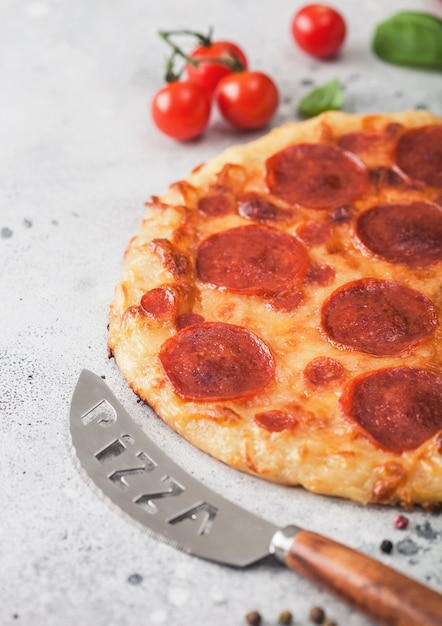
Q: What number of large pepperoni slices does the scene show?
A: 7